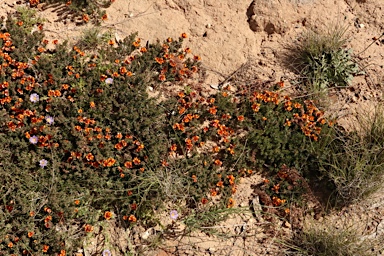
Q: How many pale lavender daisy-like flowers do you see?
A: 7